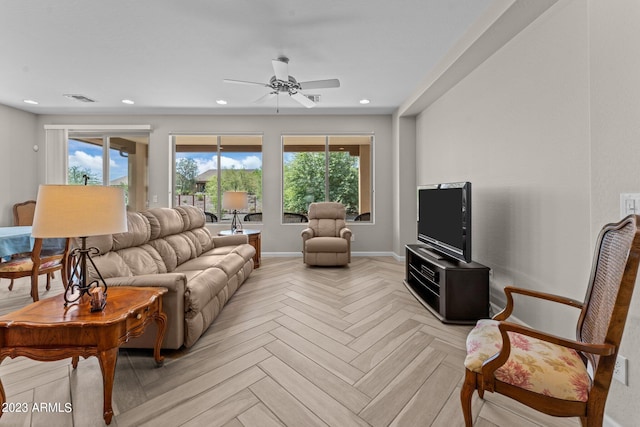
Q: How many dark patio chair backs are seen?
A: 4